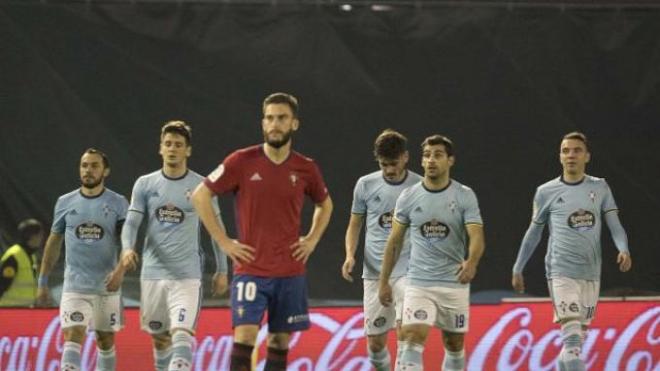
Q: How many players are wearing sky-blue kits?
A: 5